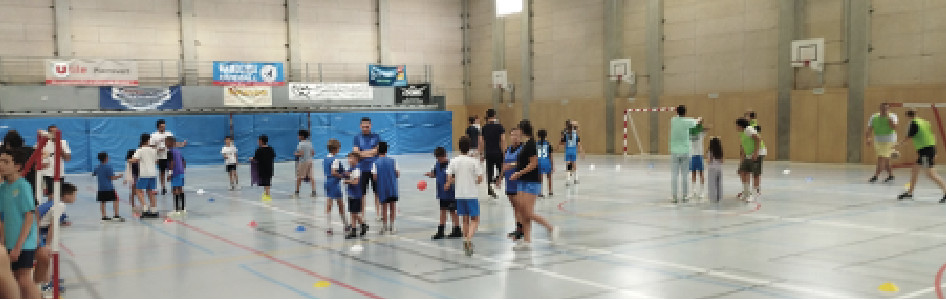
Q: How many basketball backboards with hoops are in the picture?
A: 3